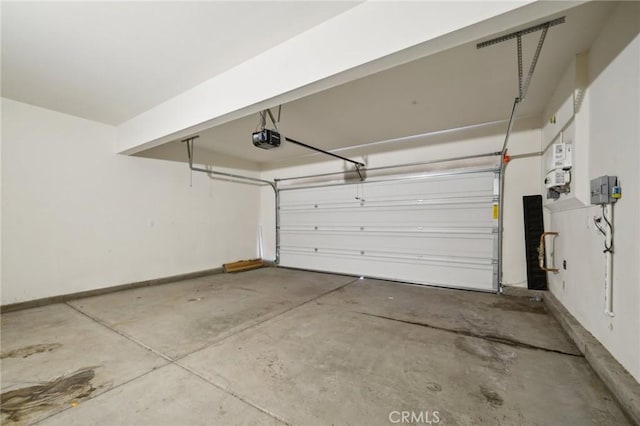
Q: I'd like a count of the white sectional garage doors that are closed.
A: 1